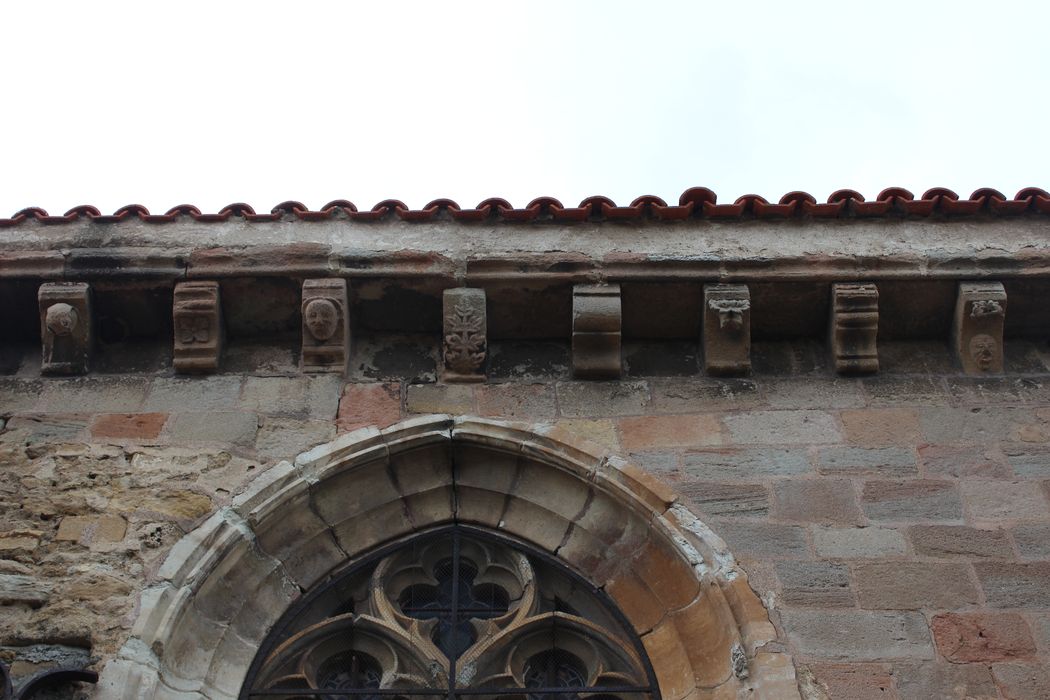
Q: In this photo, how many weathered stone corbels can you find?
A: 8